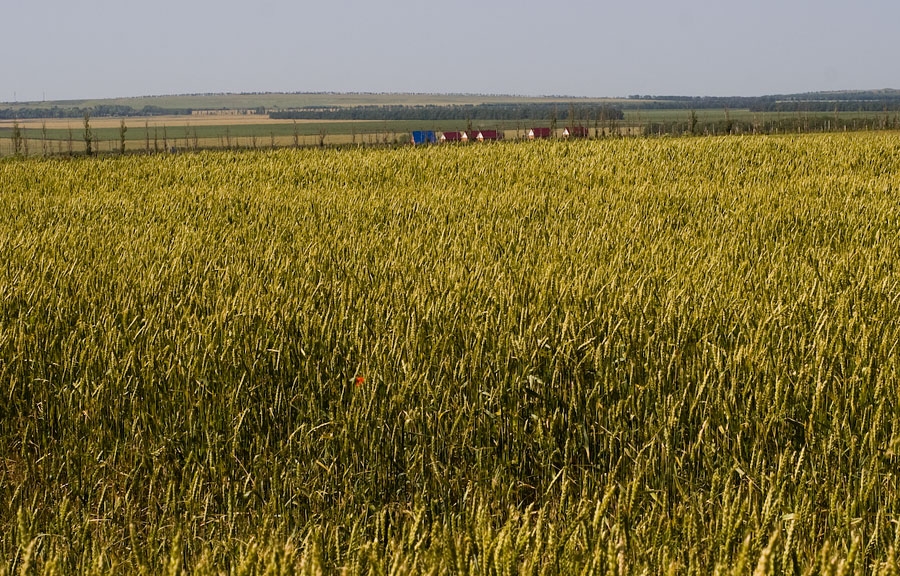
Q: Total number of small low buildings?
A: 6